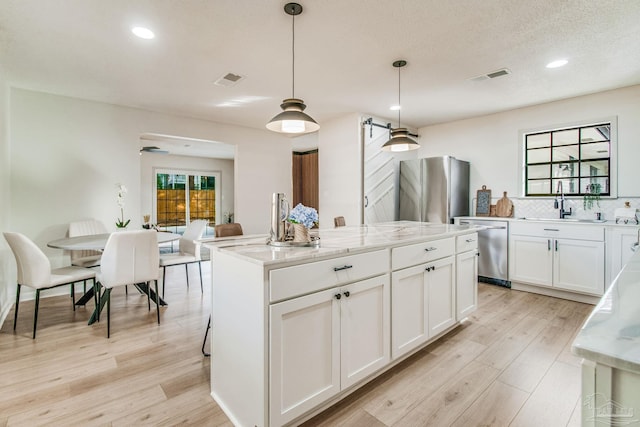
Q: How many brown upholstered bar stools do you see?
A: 2